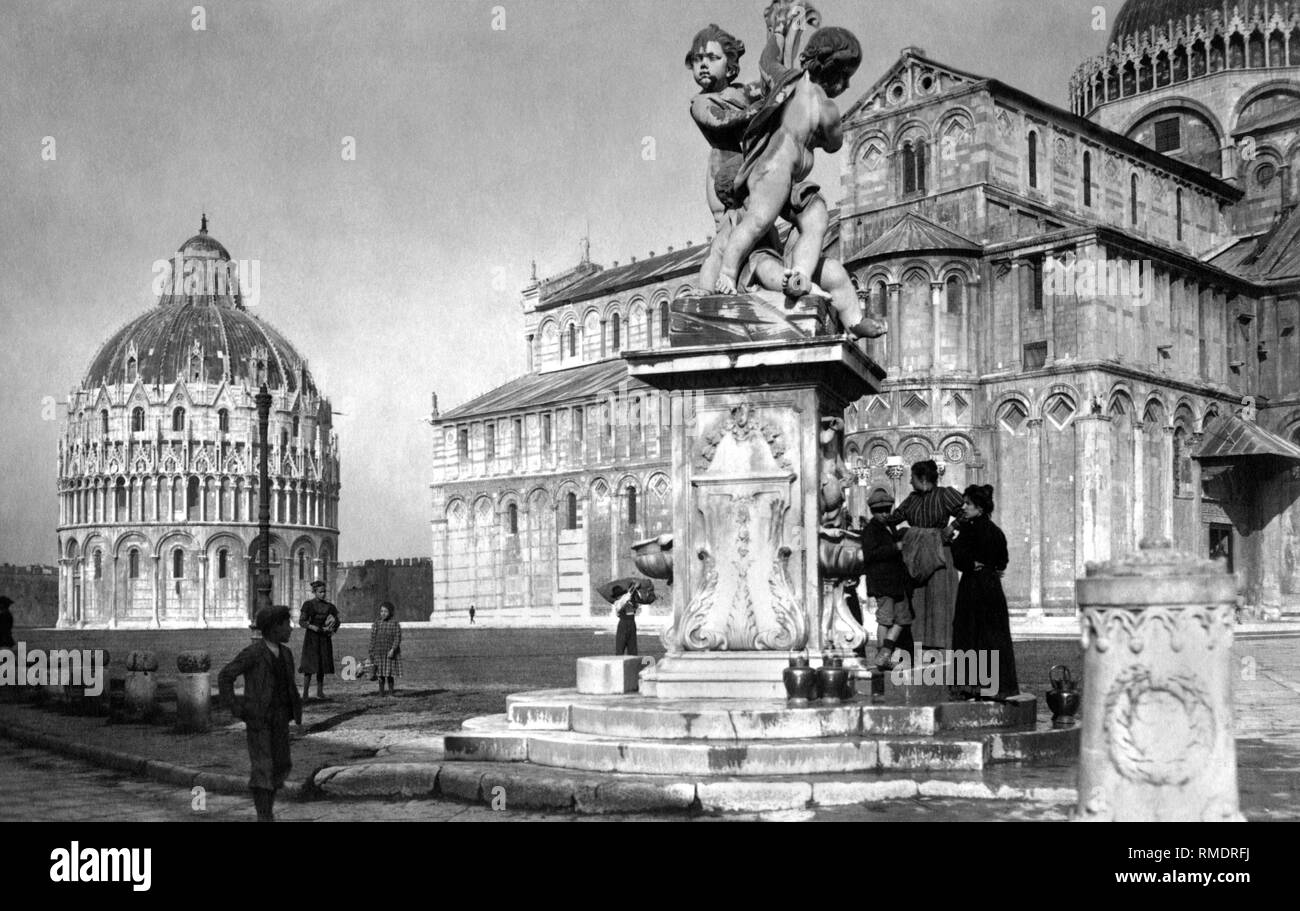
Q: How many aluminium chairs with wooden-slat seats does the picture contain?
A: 0